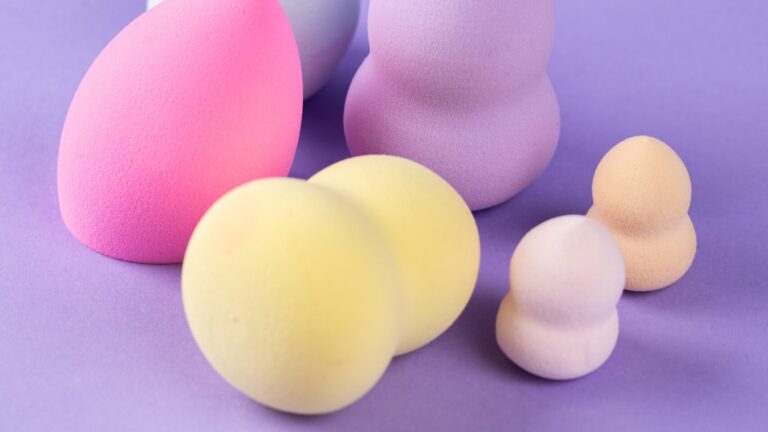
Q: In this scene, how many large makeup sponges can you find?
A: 4